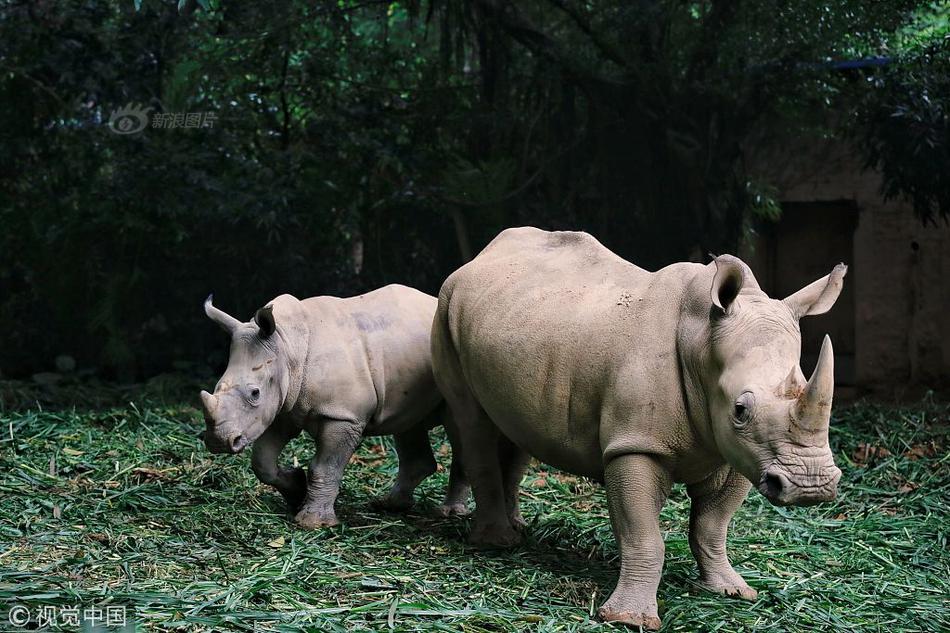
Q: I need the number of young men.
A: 0